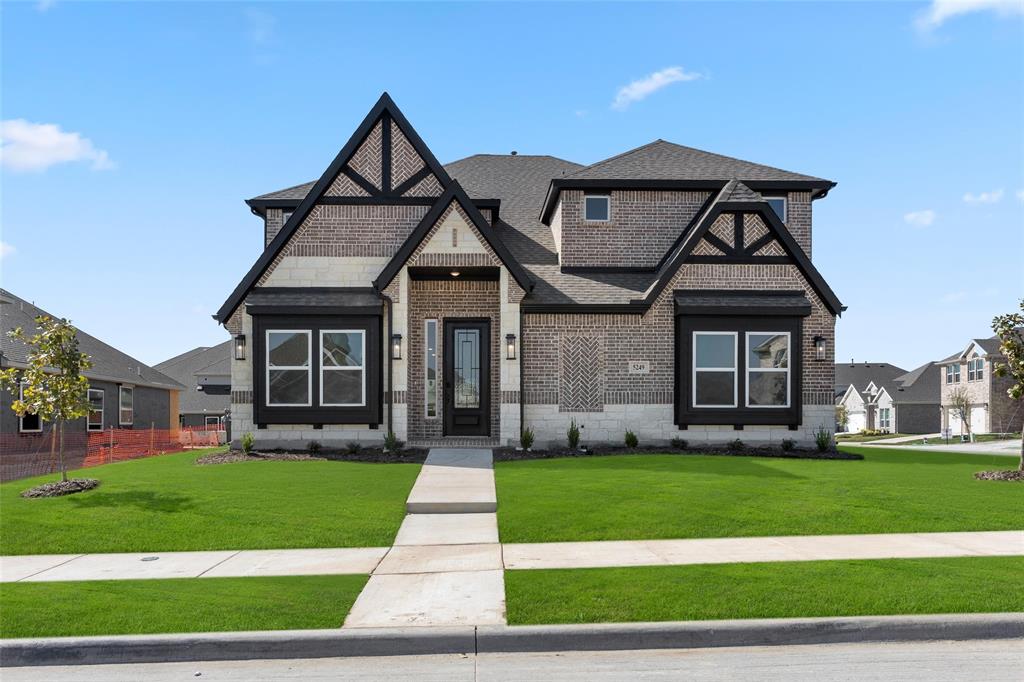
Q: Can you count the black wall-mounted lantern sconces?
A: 4